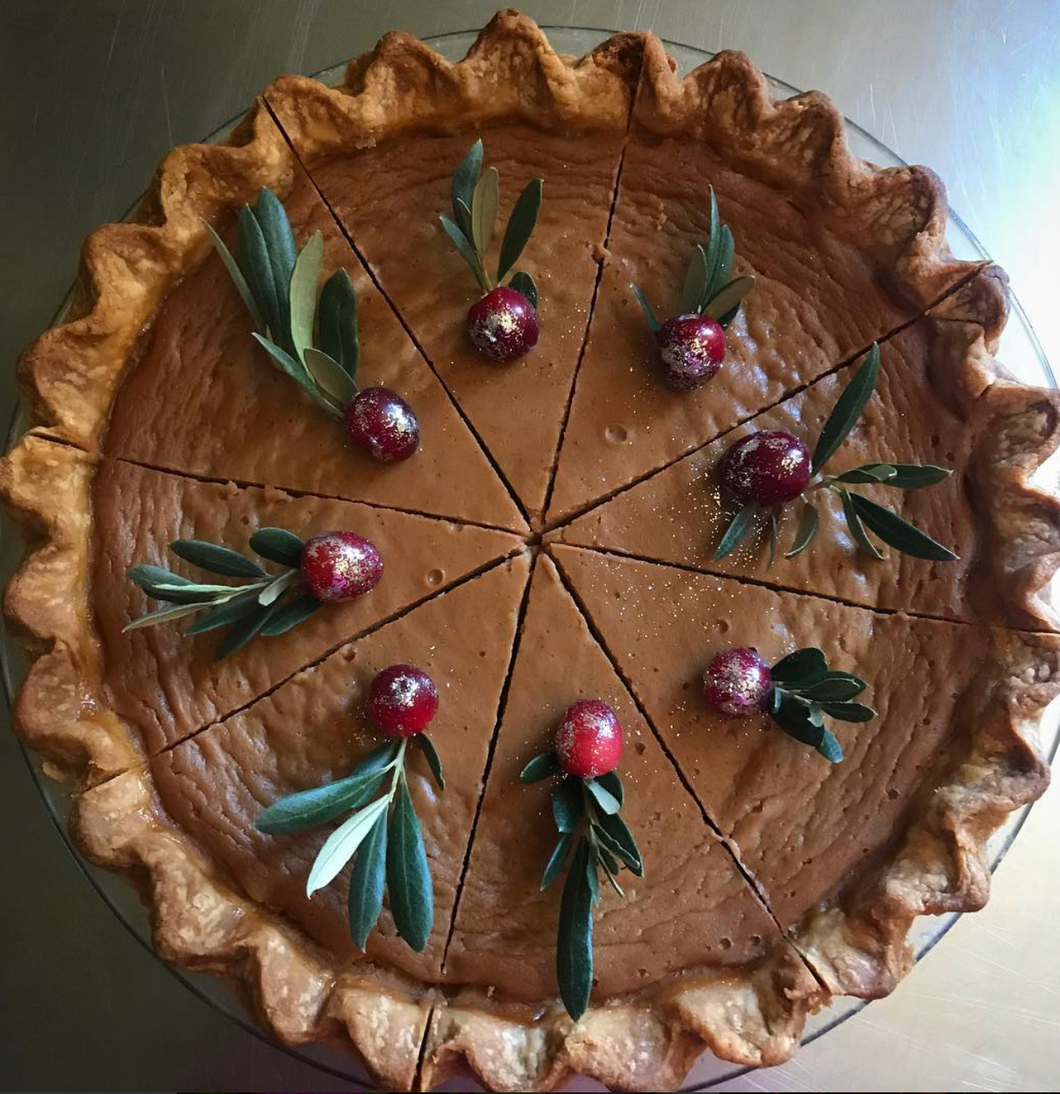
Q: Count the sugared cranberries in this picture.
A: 8